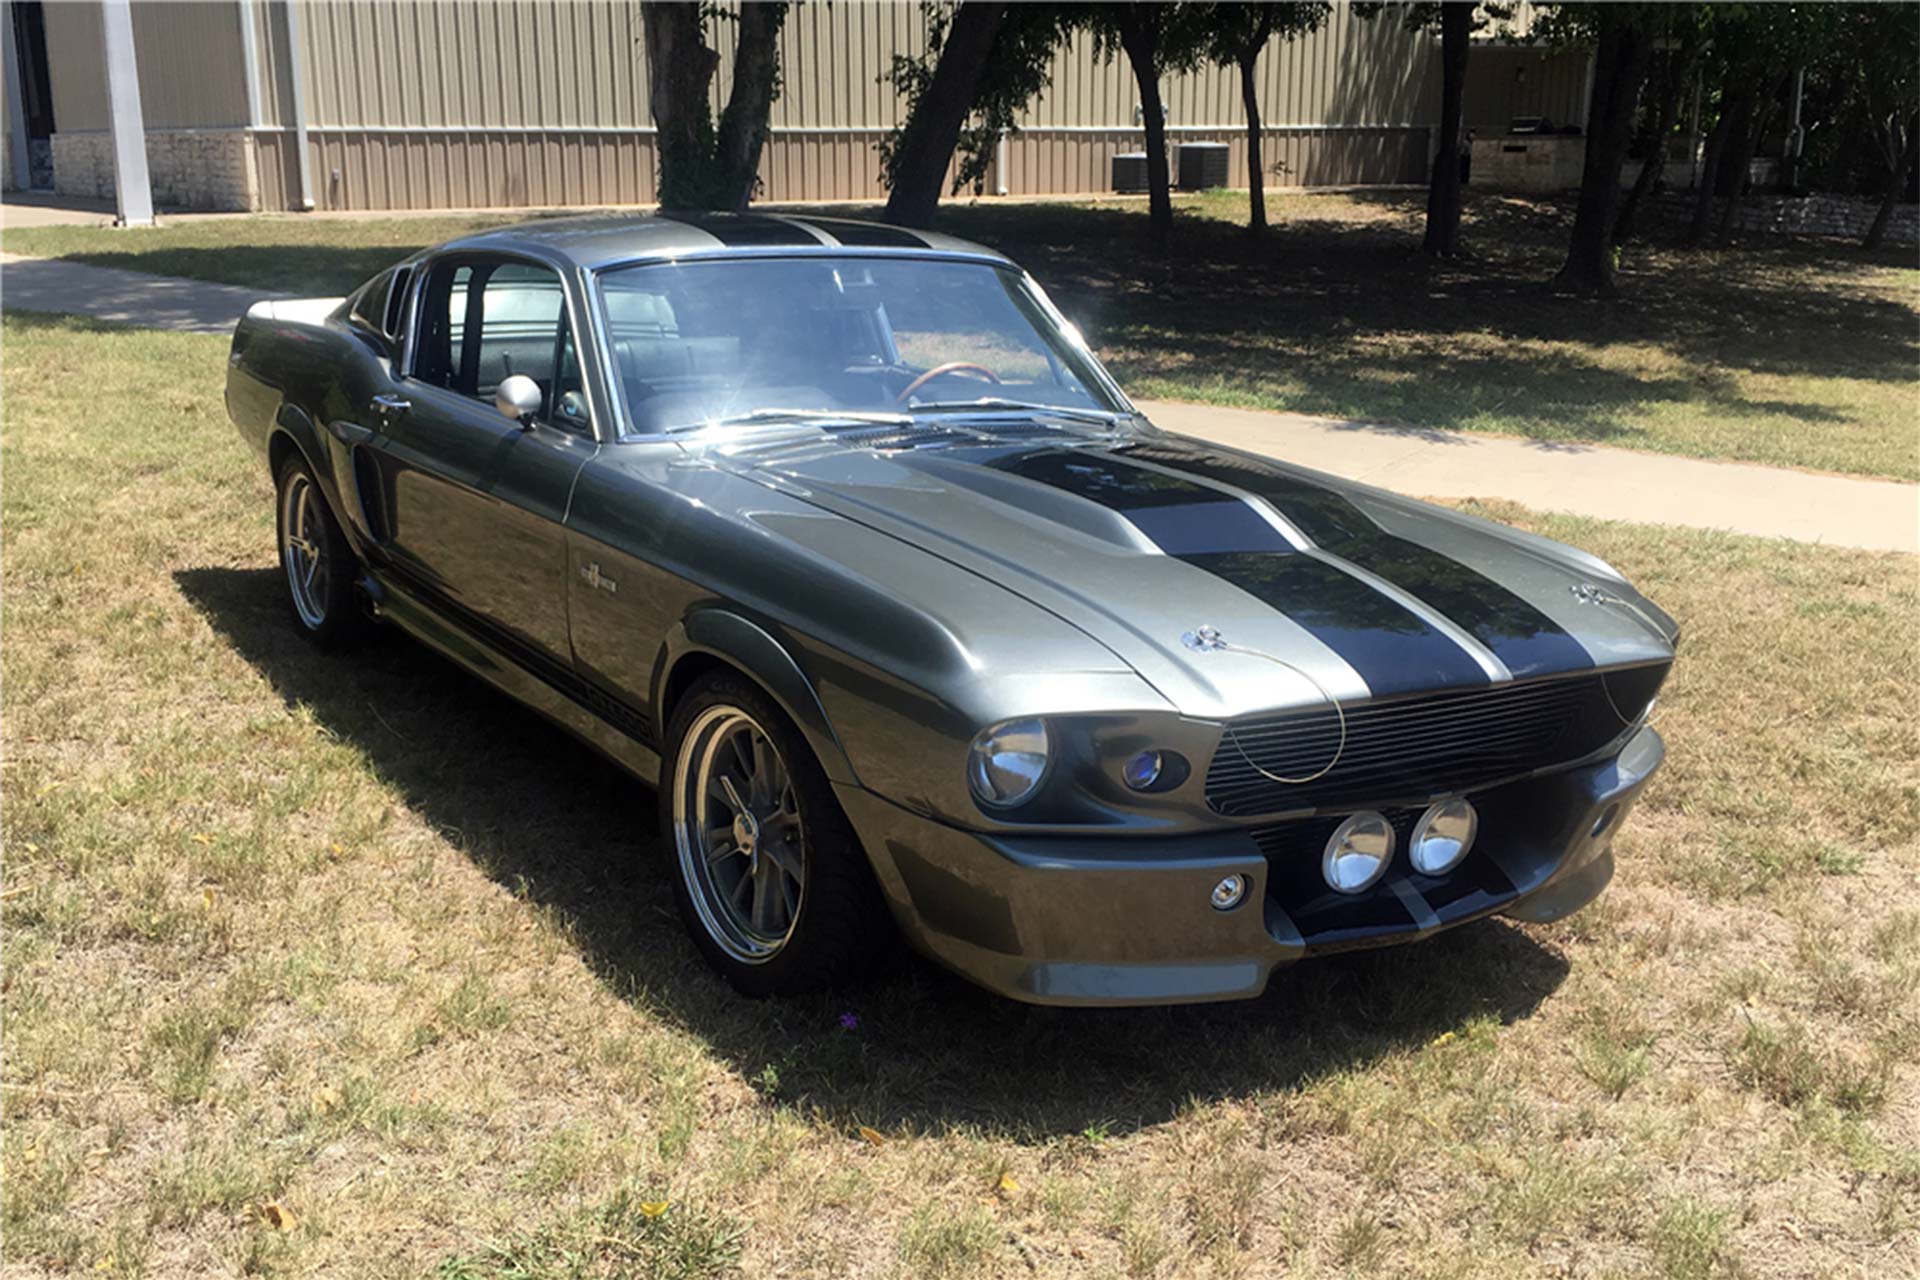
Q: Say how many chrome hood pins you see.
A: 2